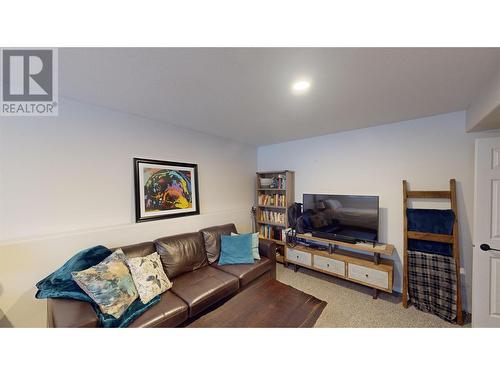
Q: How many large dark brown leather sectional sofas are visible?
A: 1